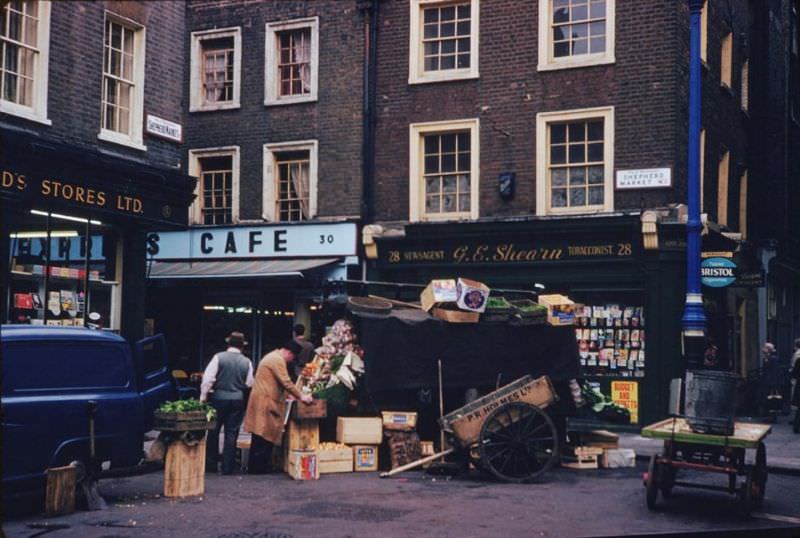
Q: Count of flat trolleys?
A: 1